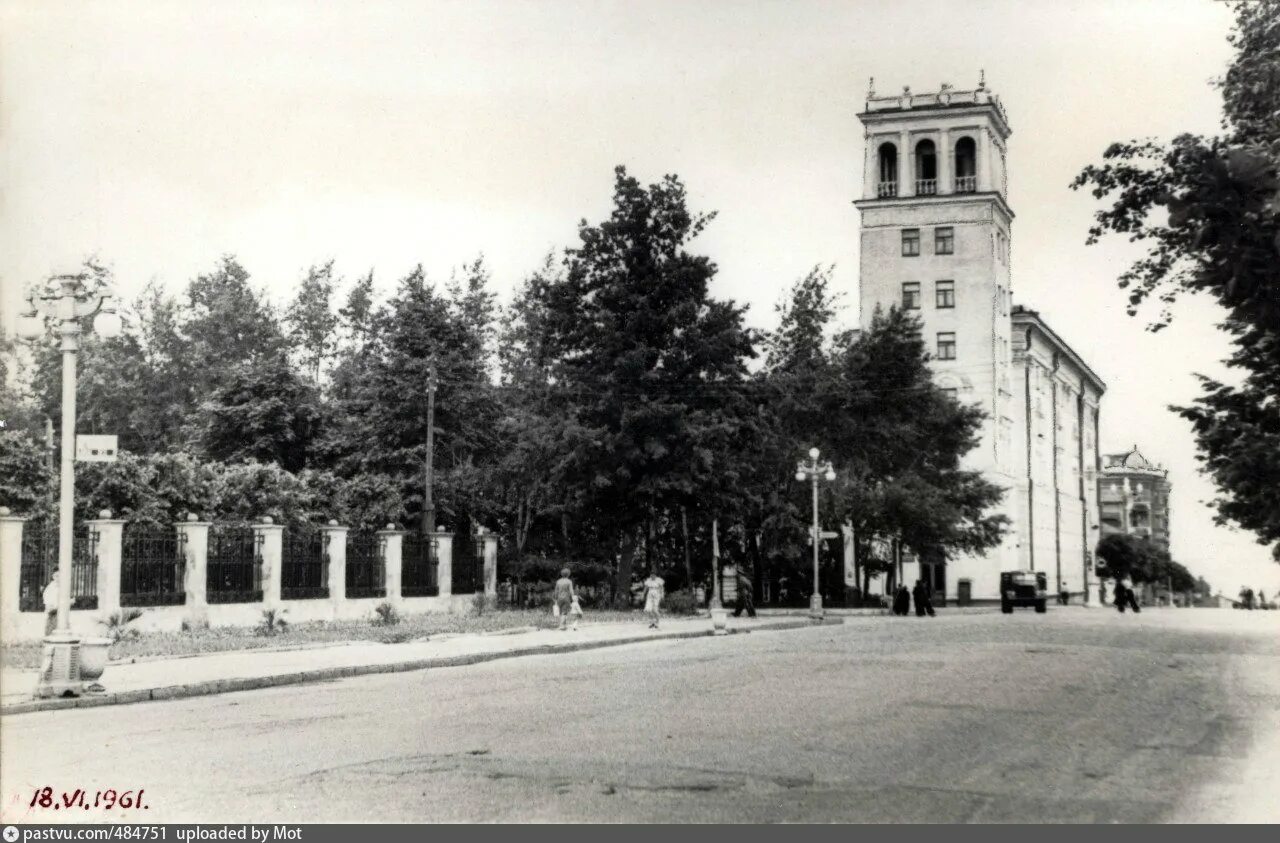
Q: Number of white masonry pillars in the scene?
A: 8